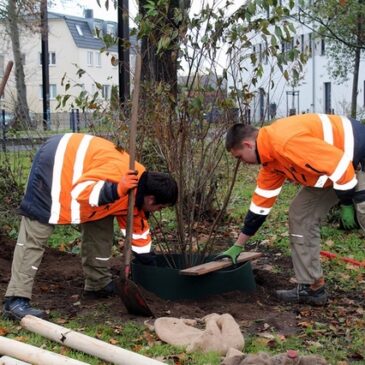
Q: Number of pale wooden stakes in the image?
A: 3